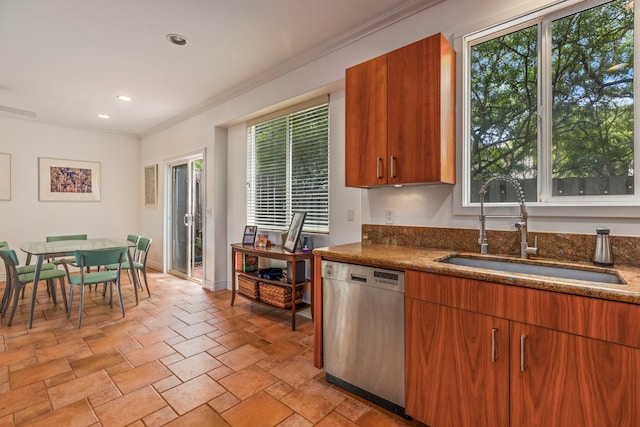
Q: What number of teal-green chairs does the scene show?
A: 6